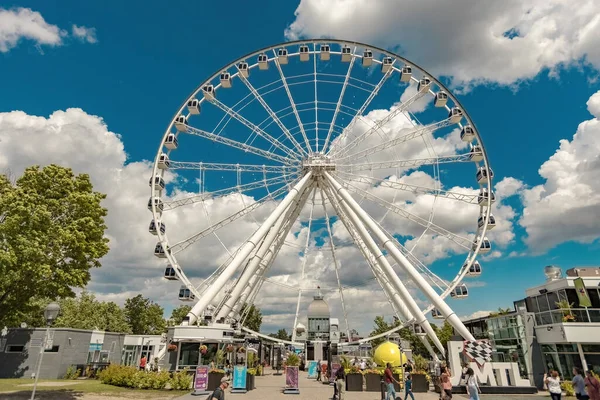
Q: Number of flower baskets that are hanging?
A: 4